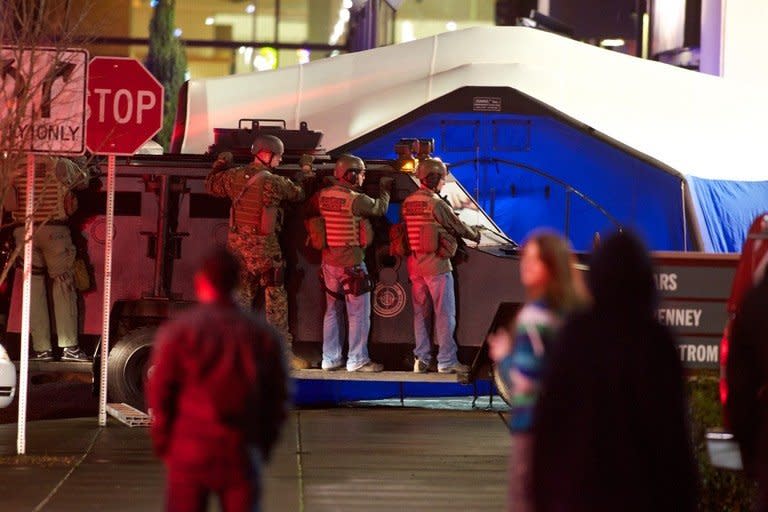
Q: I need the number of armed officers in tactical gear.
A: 4